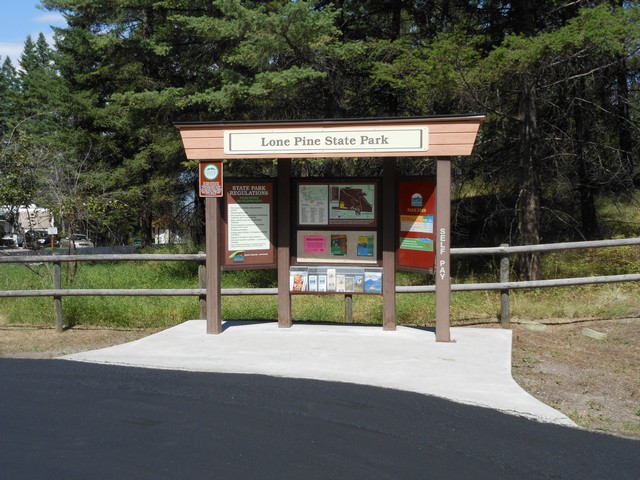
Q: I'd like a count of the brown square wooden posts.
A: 4